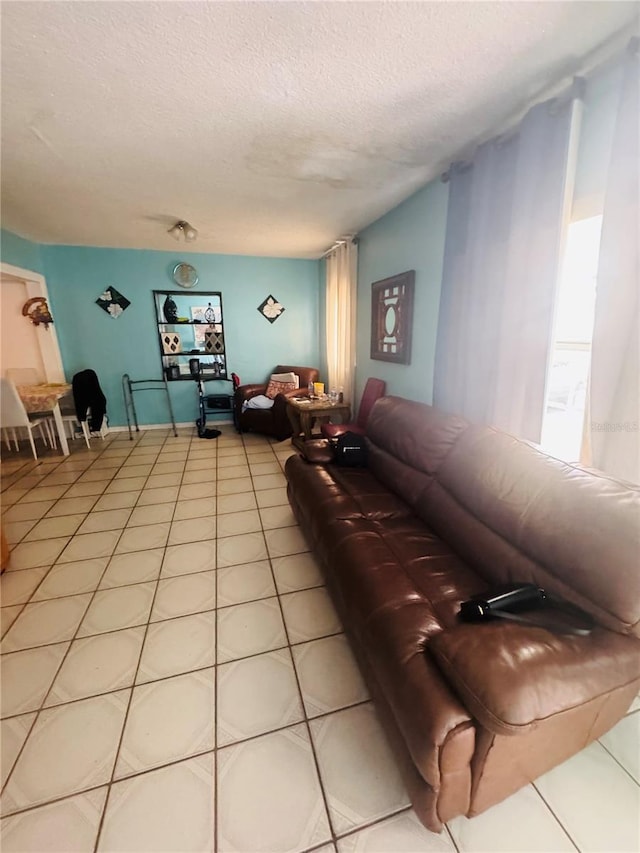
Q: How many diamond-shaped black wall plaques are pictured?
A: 2